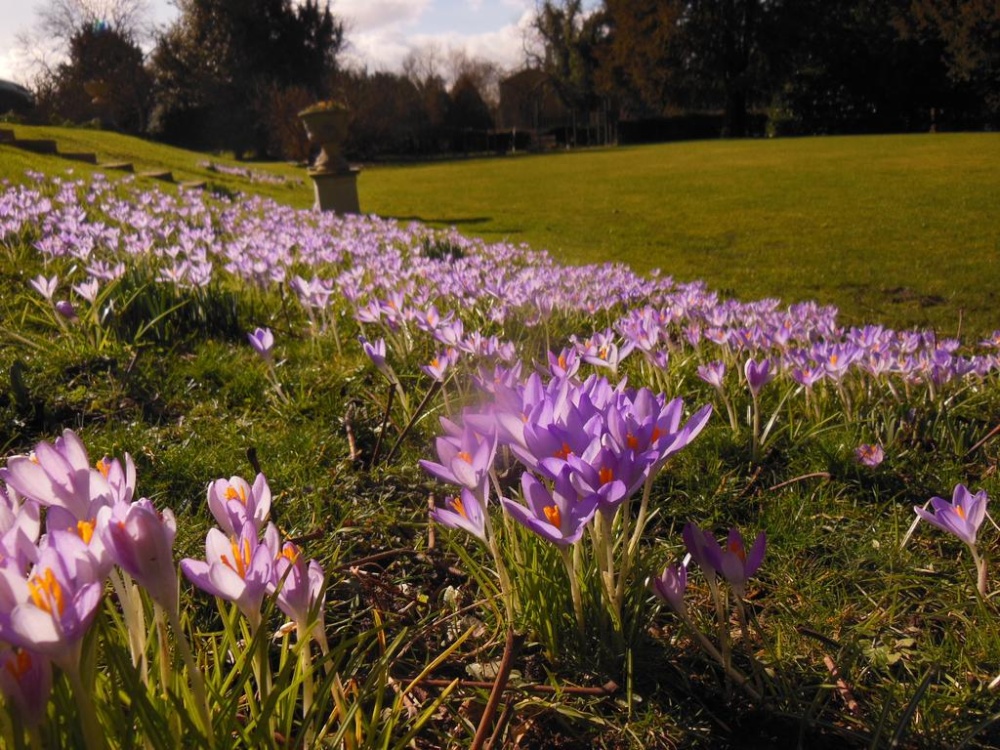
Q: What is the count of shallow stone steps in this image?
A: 6